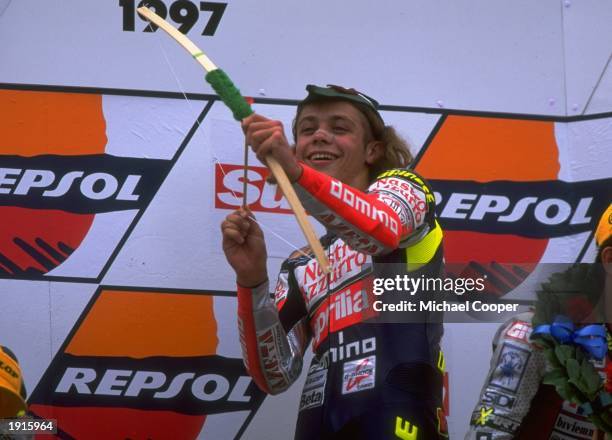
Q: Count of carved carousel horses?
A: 0